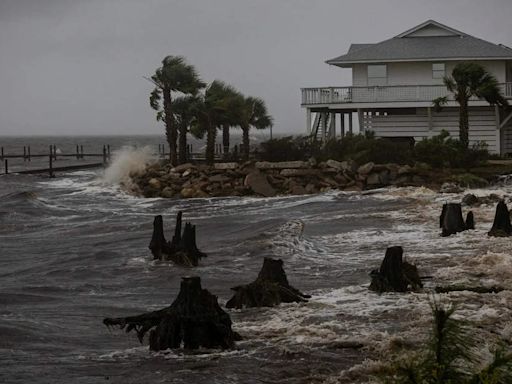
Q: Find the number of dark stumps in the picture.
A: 6